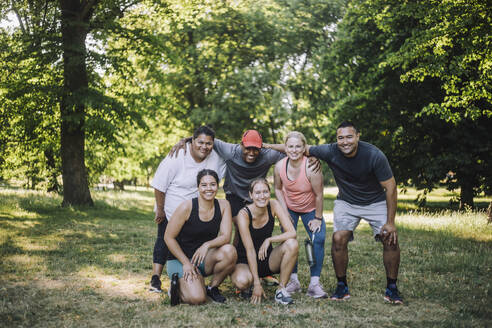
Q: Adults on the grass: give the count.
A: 6